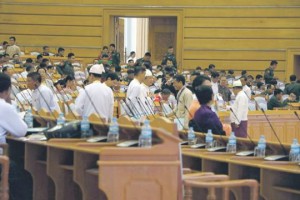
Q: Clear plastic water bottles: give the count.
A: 10